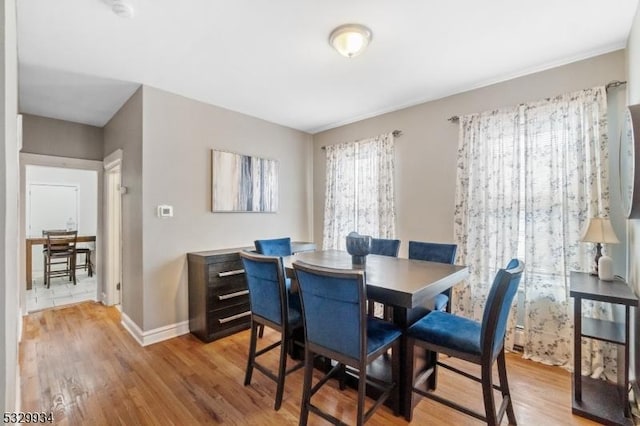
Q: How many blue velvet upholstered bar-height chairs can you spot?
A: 6